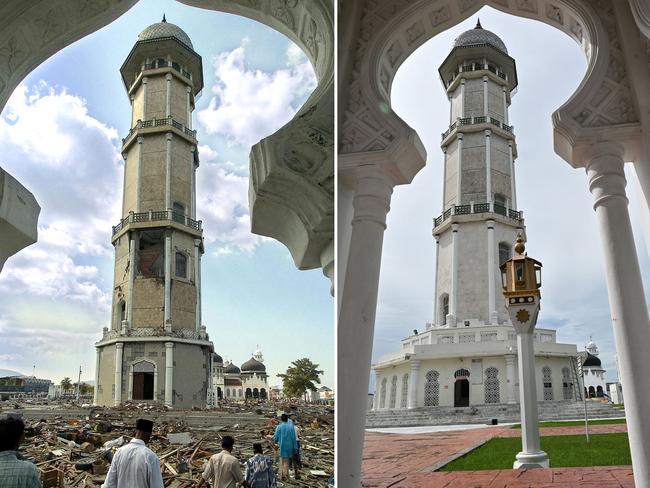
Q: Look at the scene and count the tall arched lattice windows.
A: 7